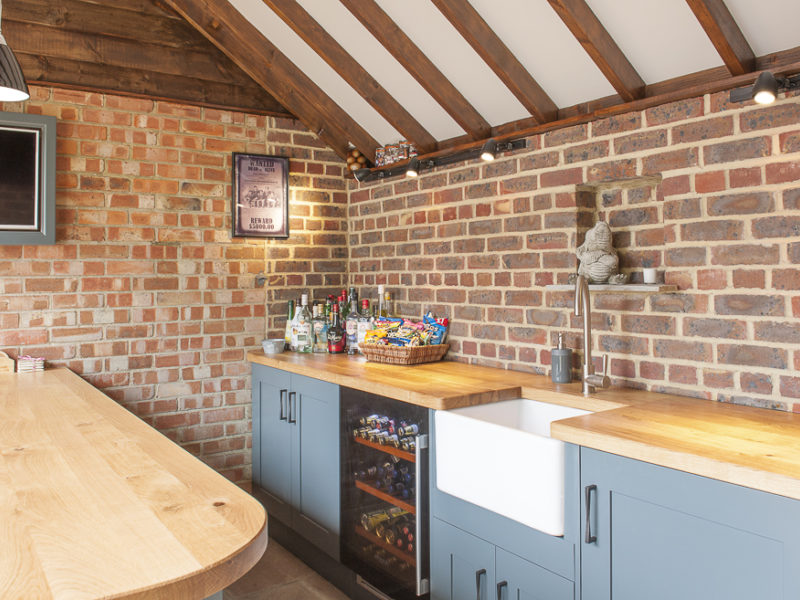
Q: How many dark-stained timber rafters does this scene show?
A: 6